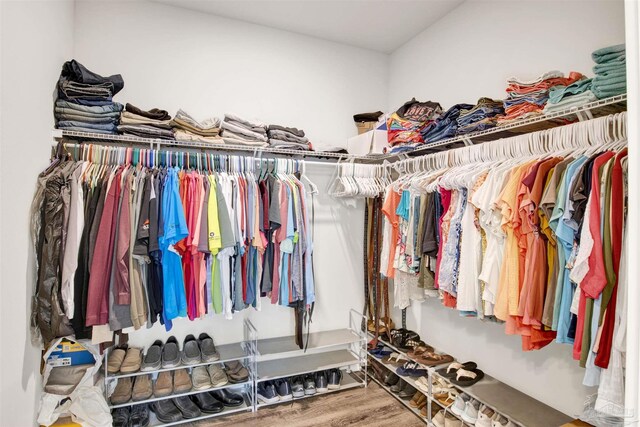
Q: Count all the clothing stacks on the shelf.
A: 11